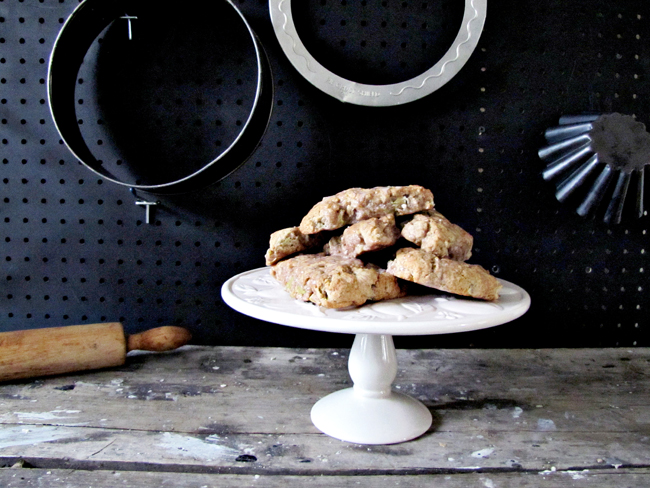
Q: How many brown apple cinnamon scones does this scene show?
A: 6